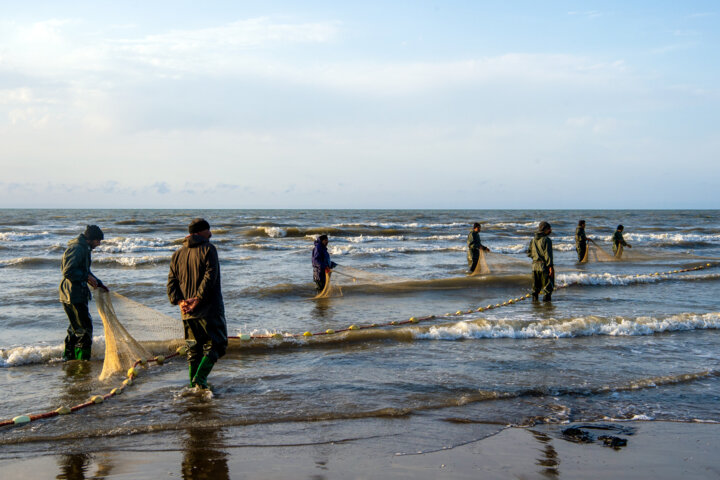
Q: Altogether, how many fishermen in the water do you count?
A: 7